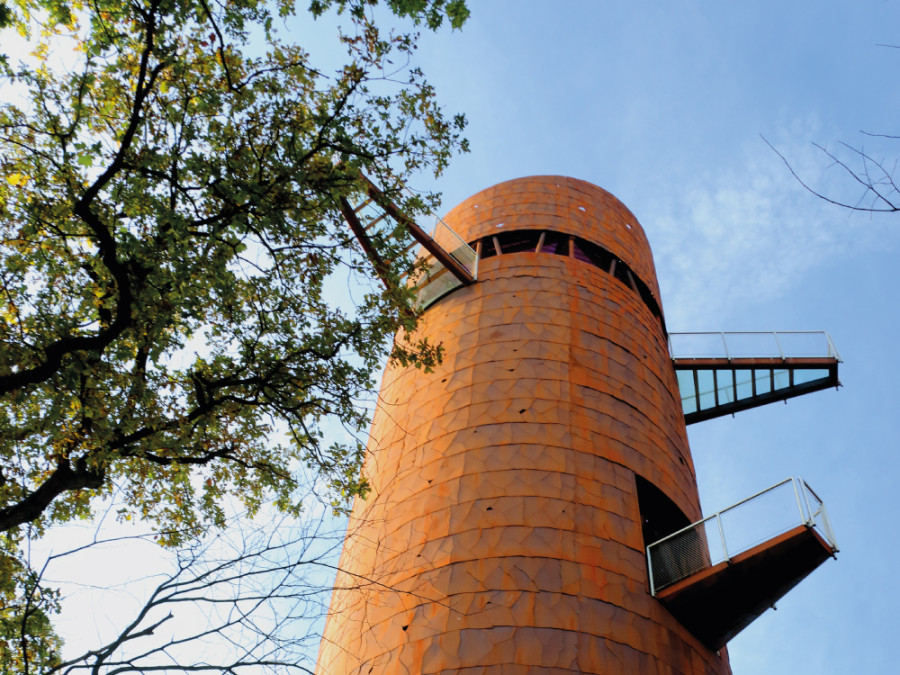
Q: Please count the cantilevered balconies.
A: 3